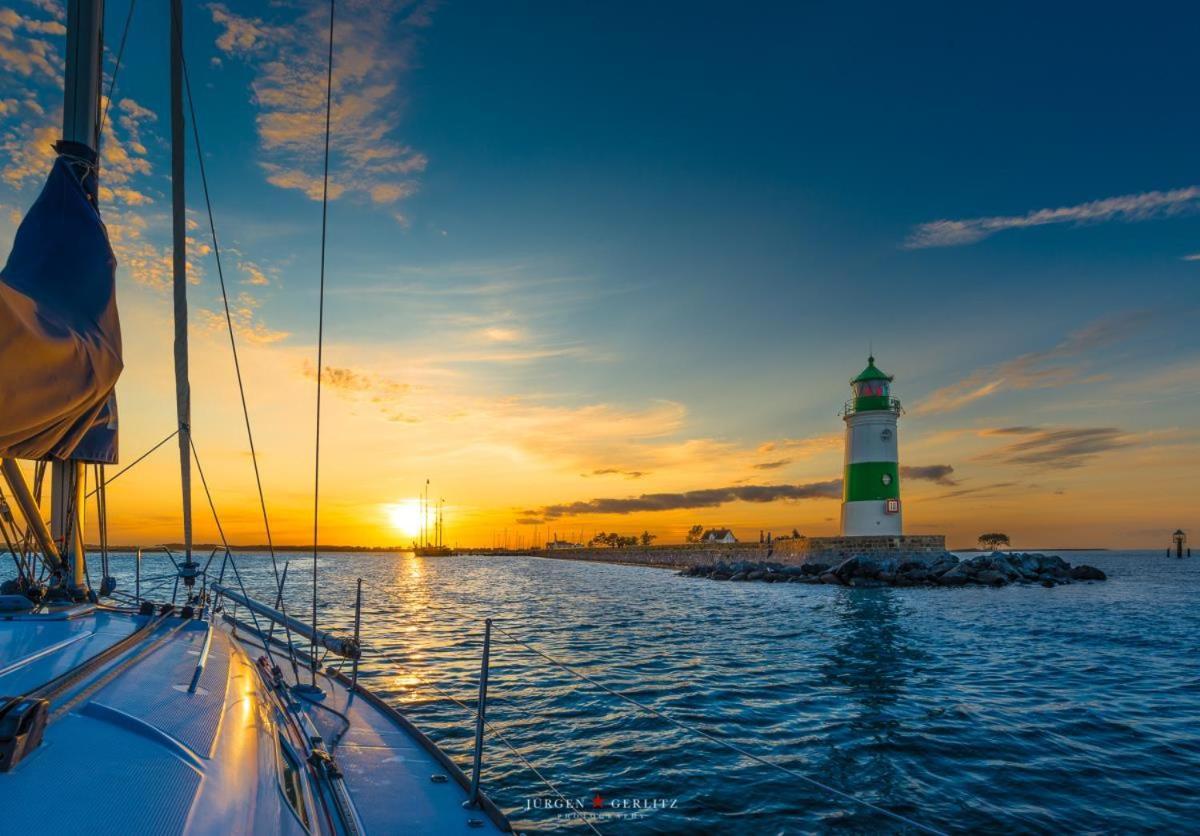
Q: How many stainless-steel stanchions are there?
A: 3